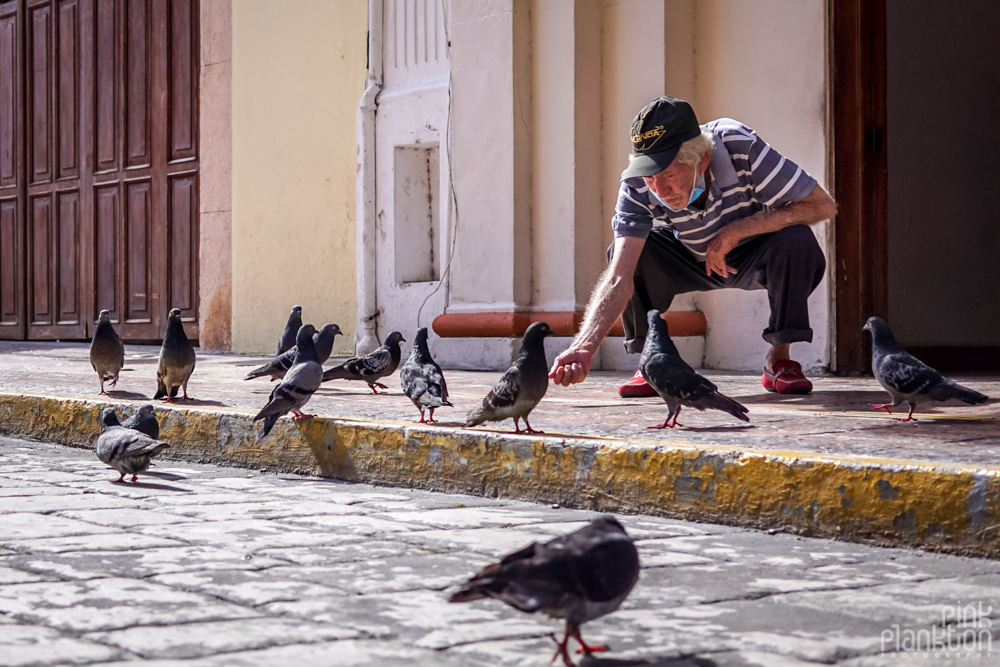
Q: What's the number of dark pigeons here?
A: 13